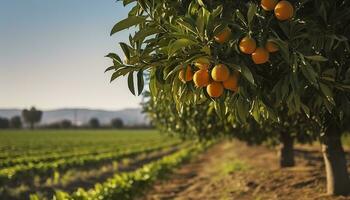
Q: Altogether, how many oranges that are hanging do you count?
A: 12